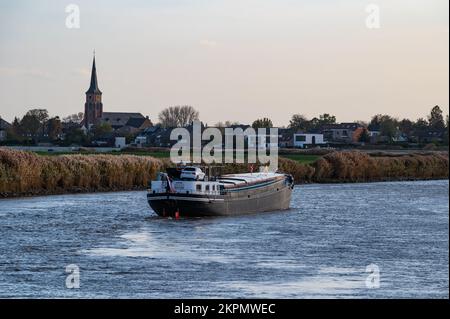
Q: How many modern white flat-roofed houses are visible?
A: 2